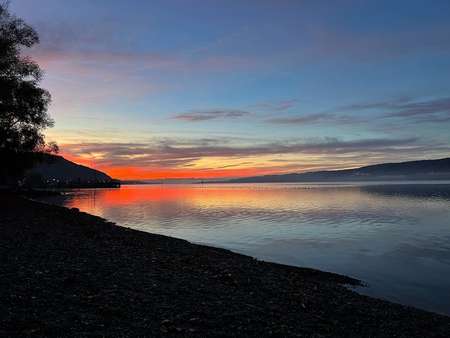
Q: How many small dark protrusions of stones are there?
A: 1